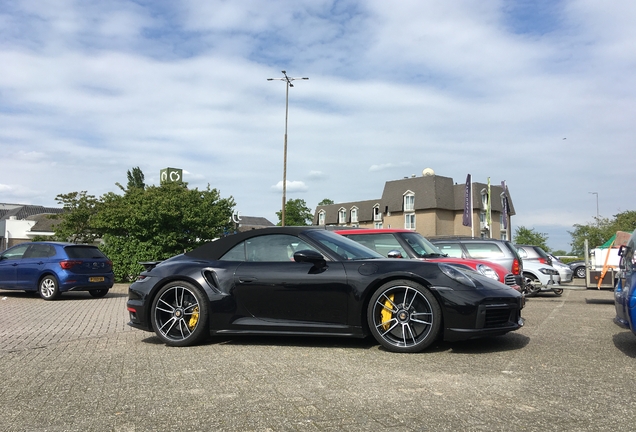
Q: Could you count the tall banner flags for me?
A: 3